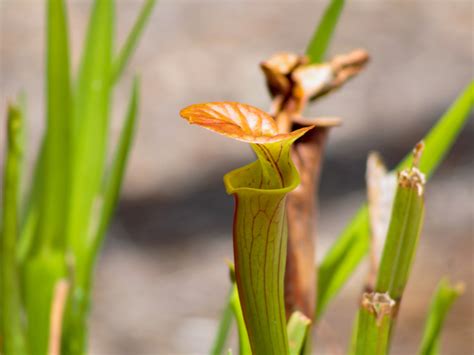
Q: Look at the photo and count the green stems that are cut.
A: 2